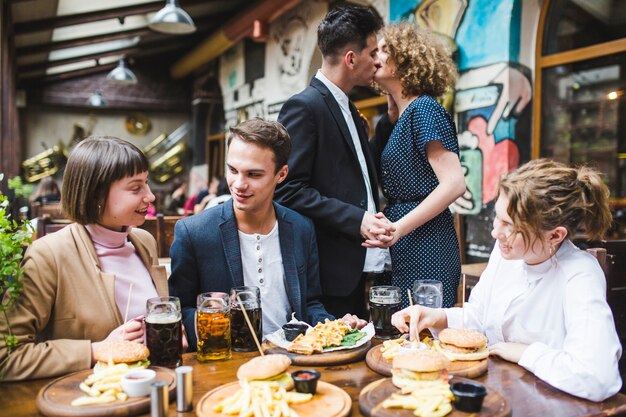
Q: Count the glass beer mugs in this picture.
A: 5